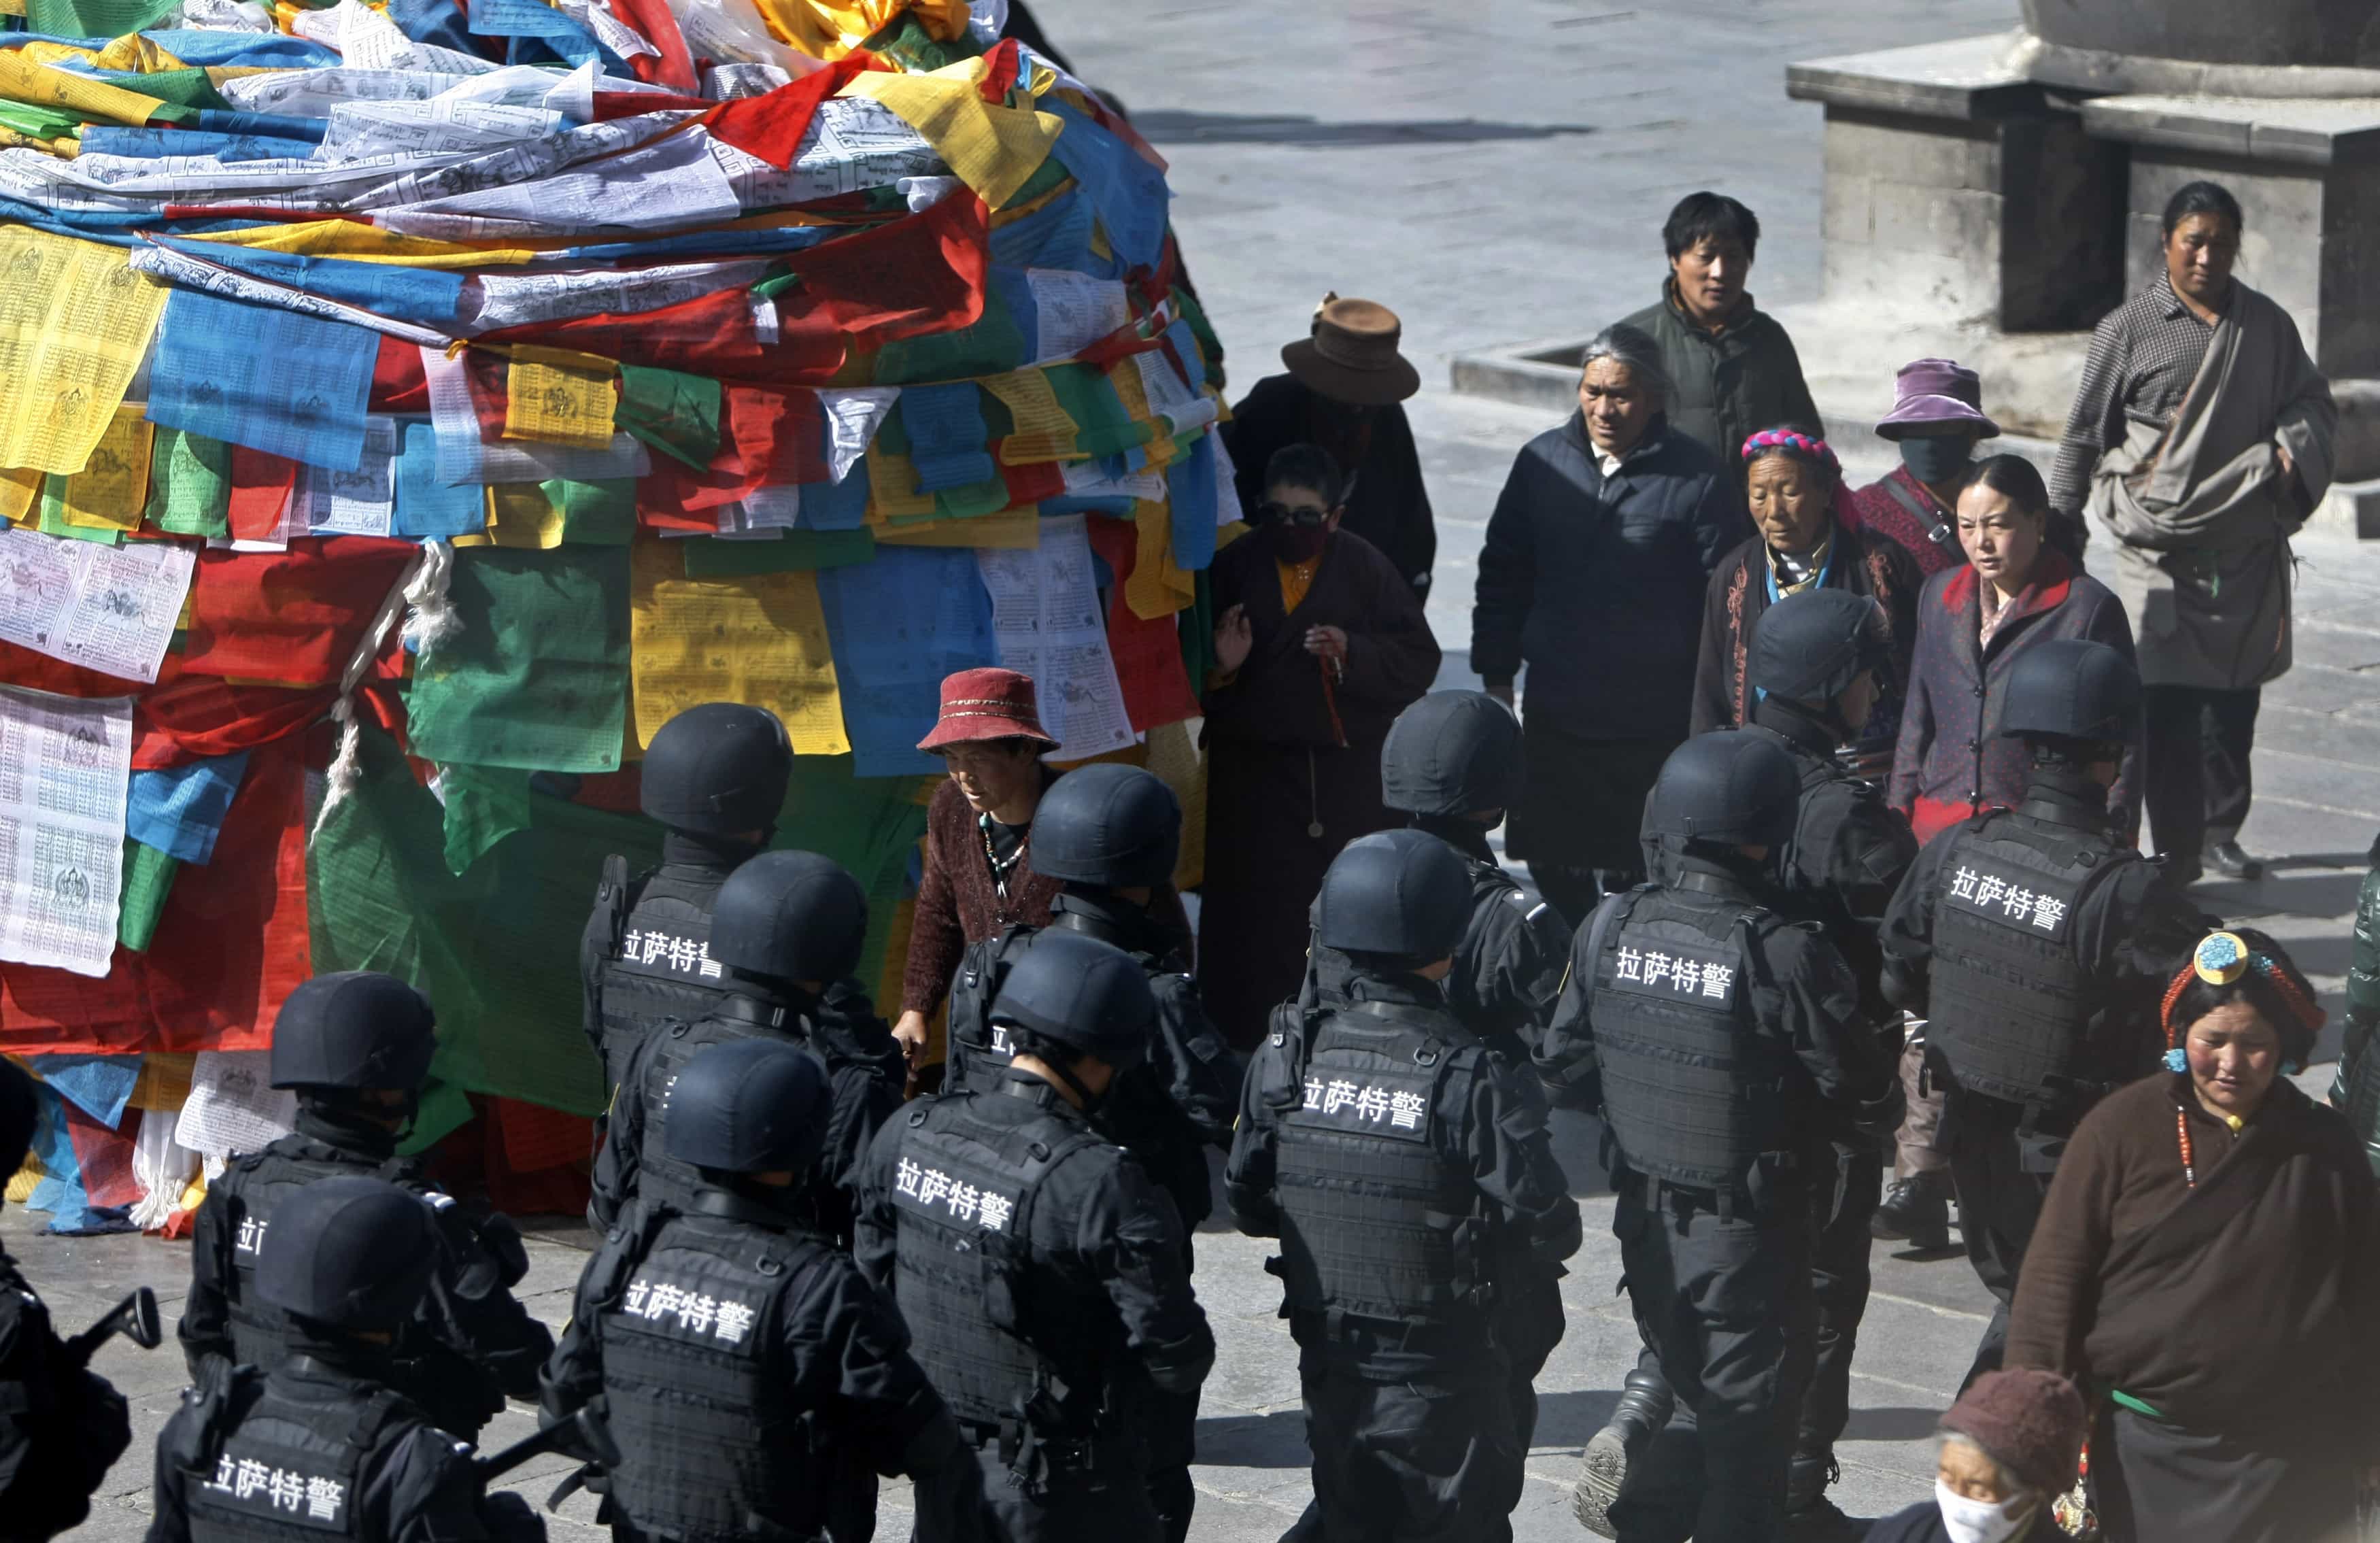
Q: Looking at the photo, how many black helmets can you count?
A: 13